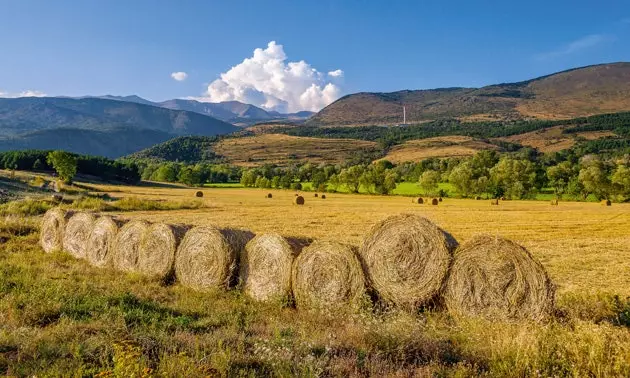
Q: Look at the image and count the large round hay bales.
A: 10